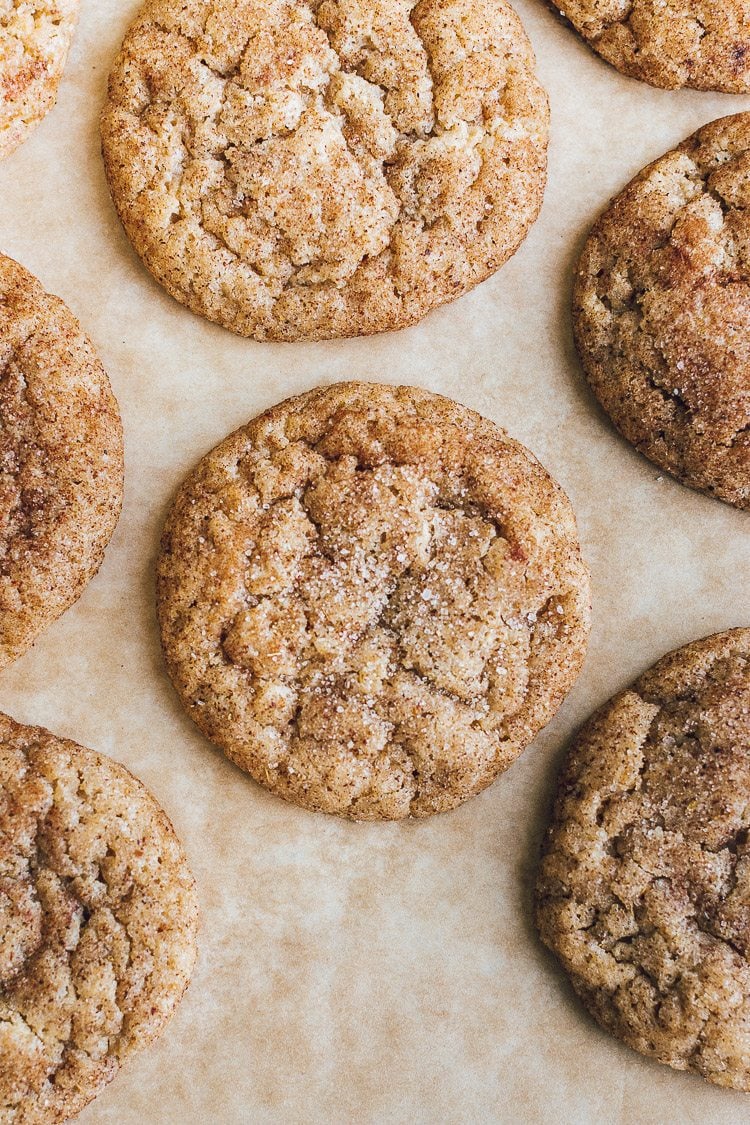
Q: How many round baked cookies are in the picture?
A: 8